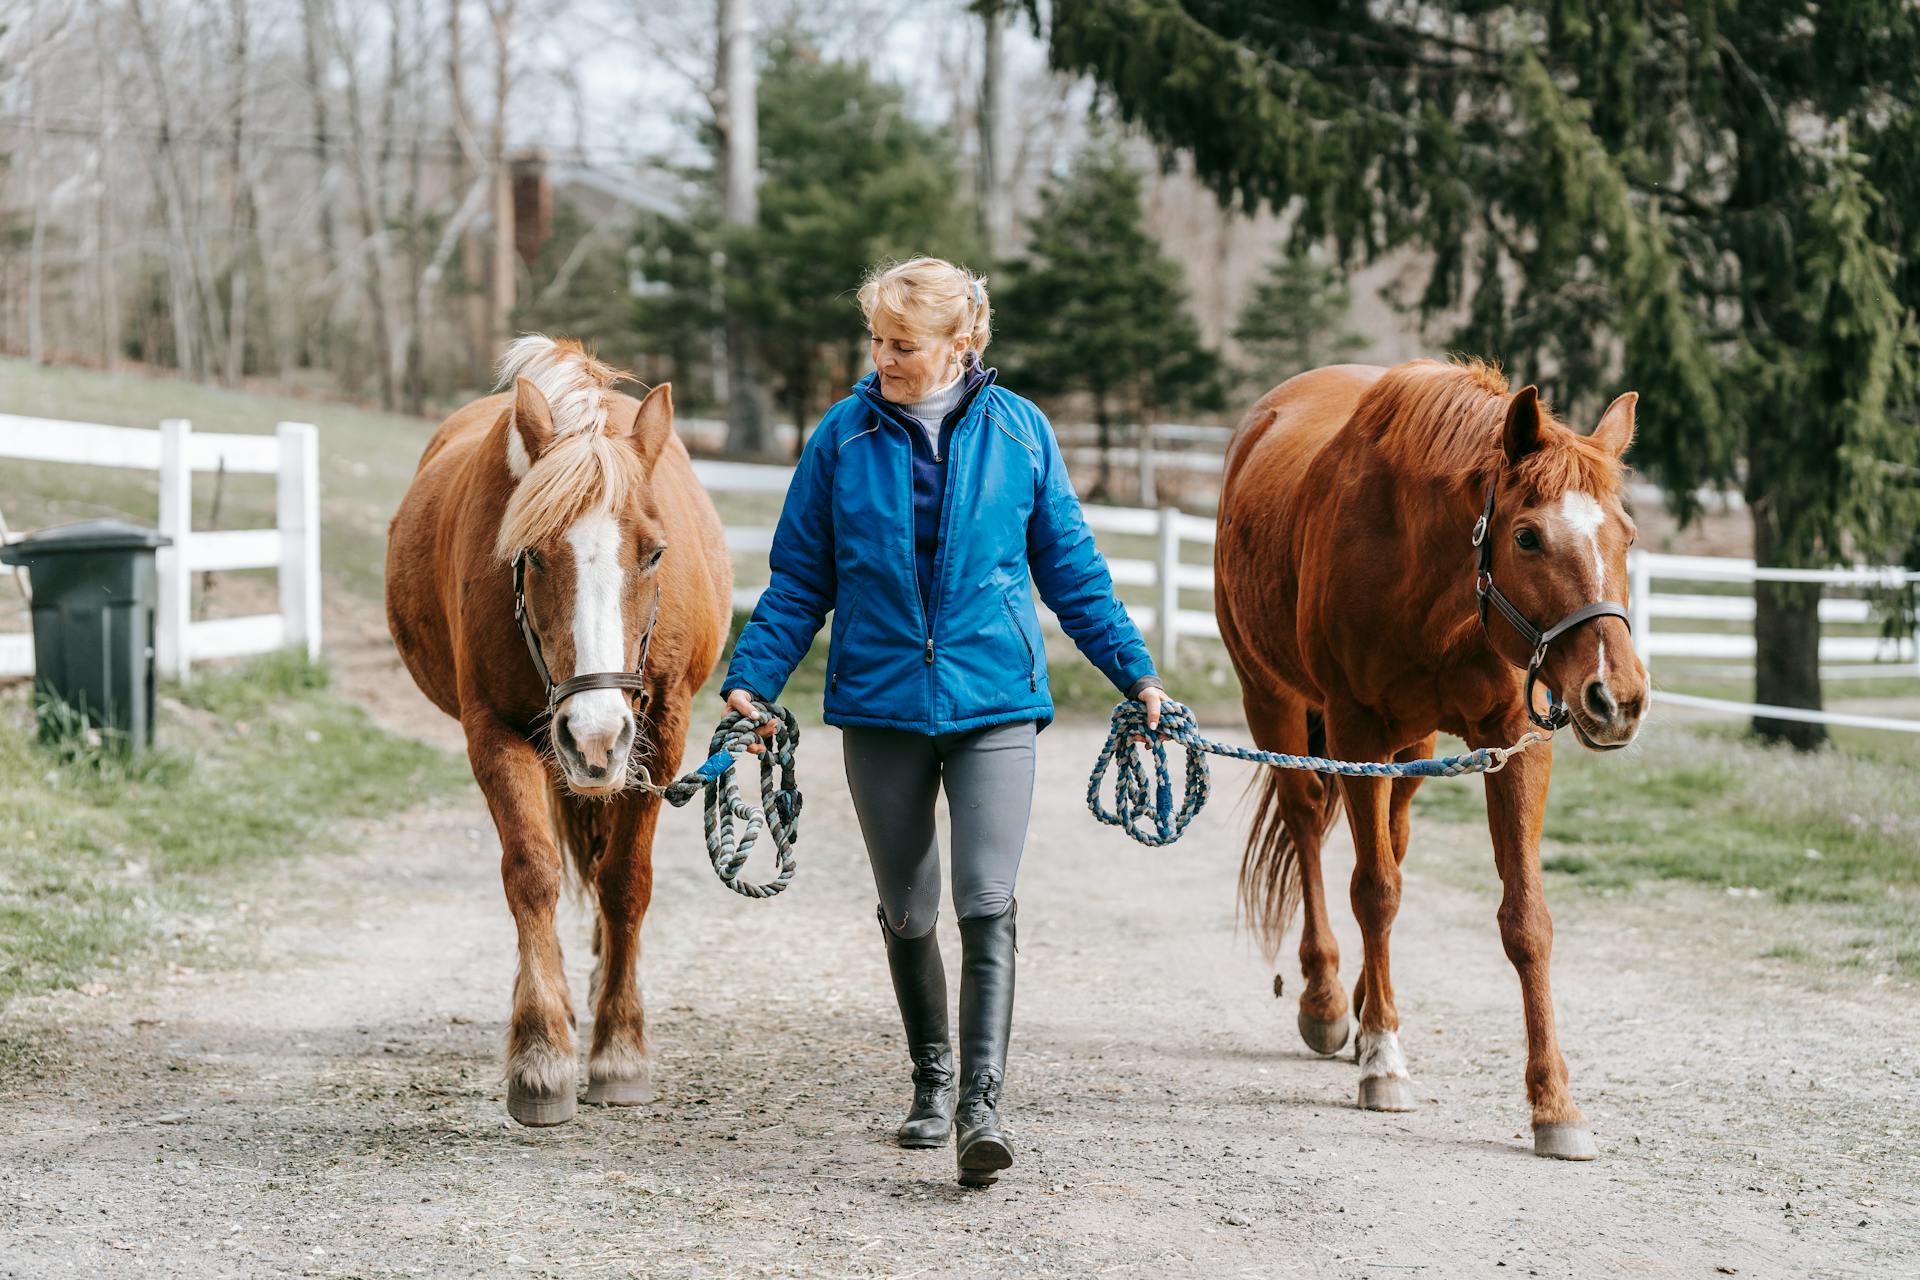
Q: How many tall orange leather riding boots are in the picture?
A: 0